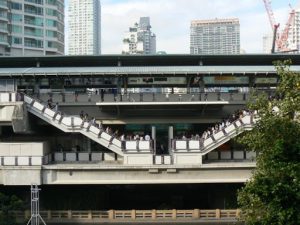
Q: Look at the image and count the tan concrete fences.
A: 1